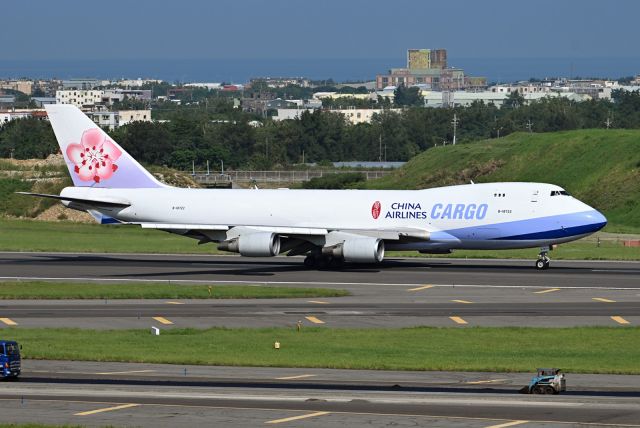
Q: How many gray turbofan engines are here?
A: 2